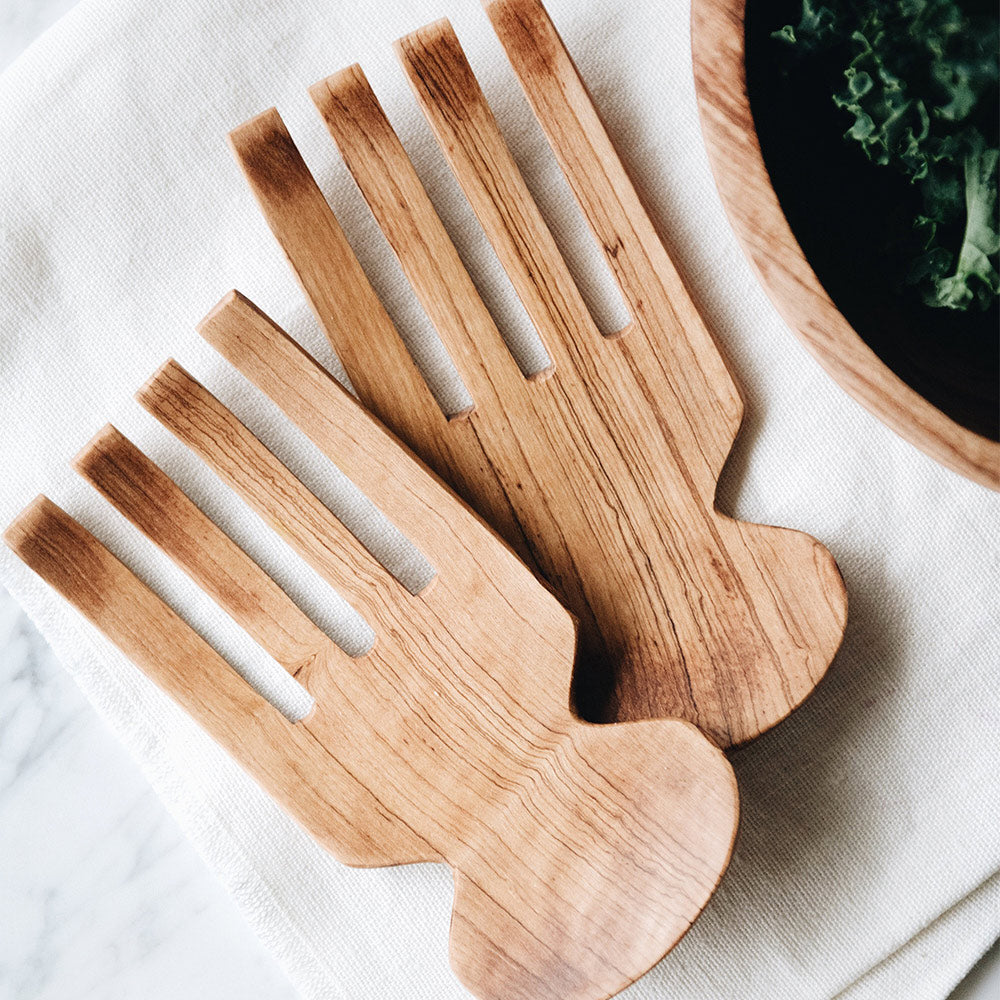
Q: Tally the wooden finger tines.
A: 8